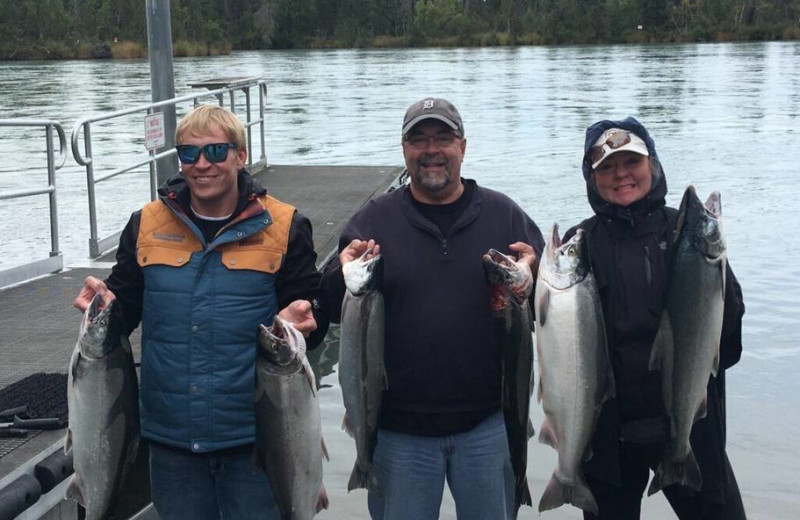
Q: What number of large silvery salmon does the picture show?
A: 6